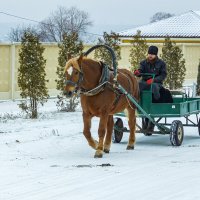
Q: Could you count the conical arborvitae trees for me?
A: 5